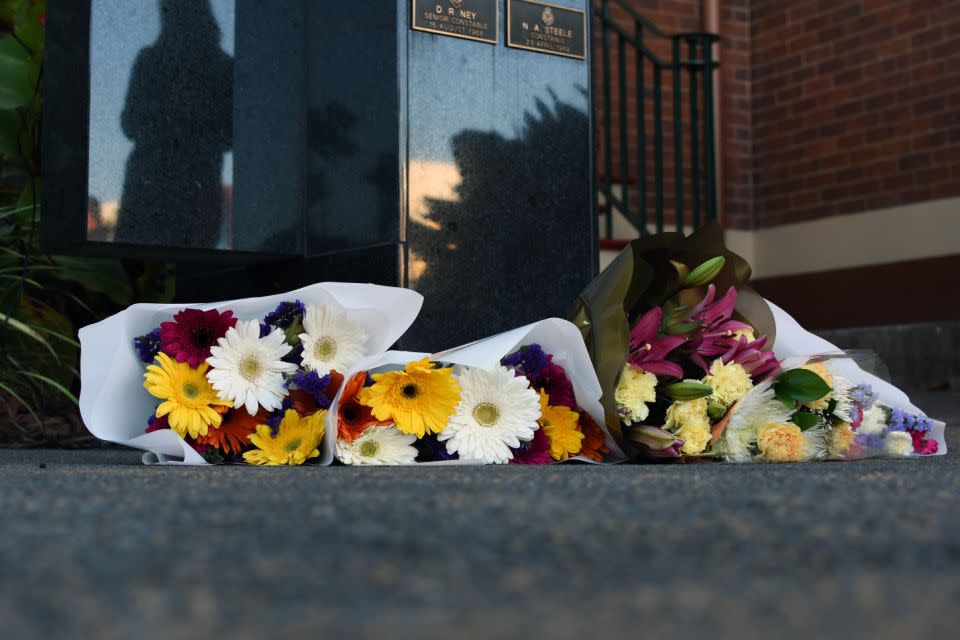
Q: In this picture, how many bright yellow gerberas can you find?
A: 4